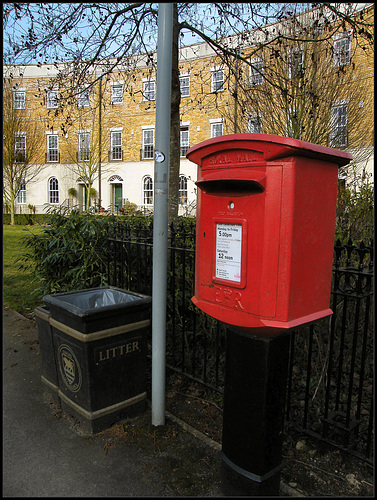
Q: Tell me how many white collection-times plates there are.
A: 1